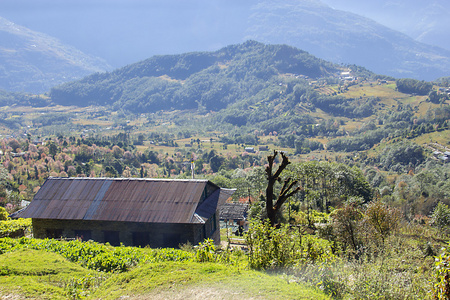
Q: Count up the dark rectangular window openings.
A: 5